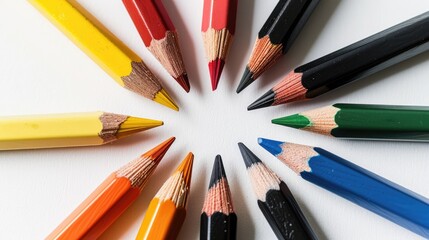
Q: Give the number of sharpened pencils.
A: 12